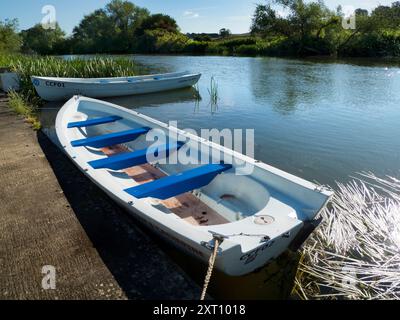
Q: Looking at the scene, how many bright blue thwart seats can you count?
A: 4